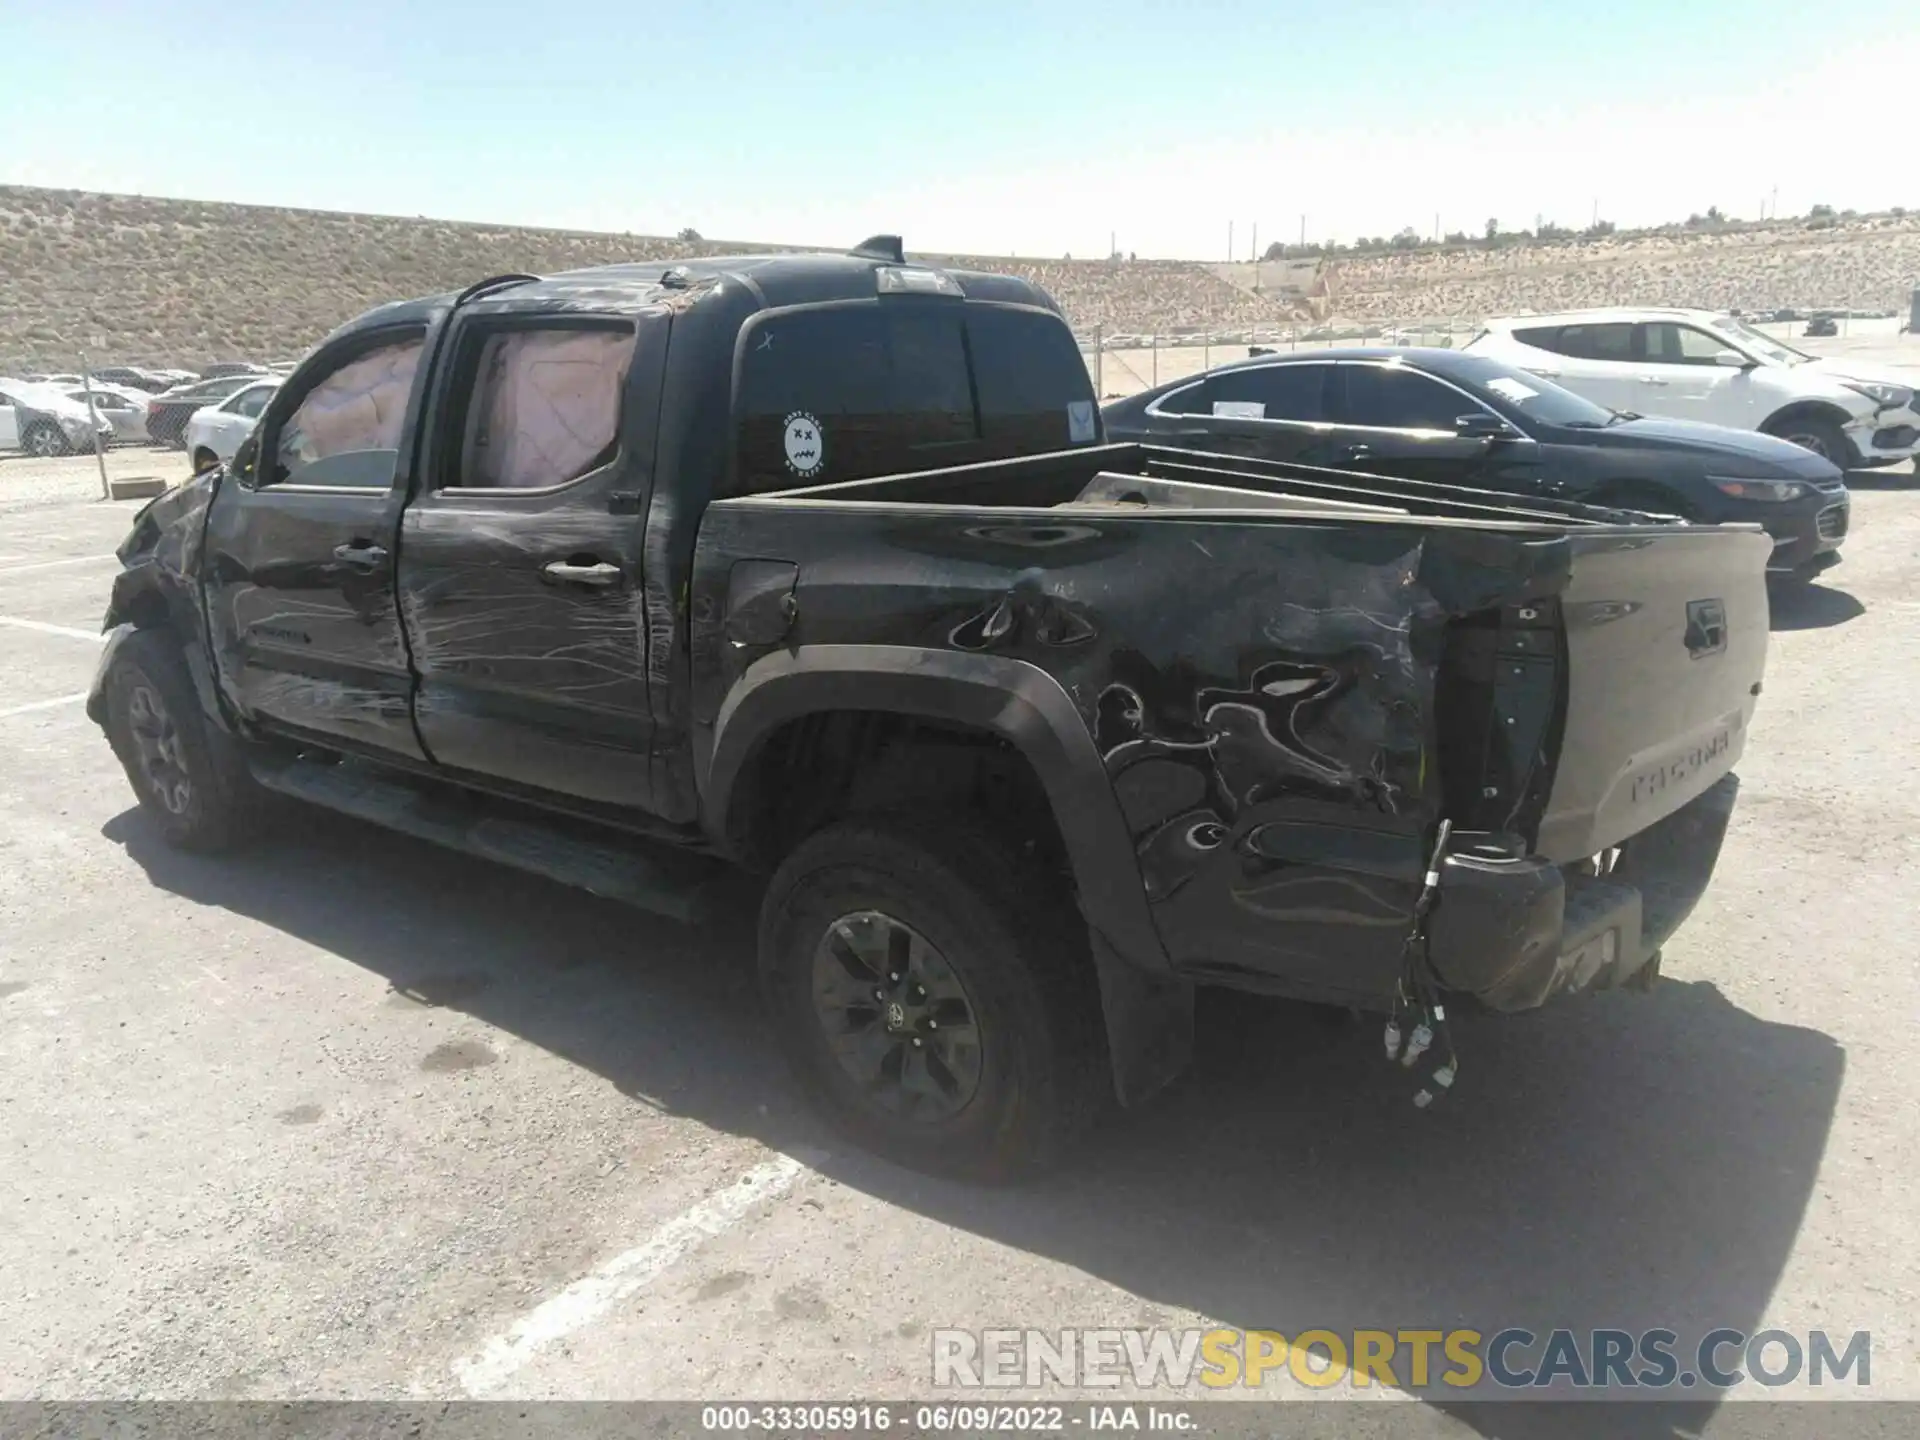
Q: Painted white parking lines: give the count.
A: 4